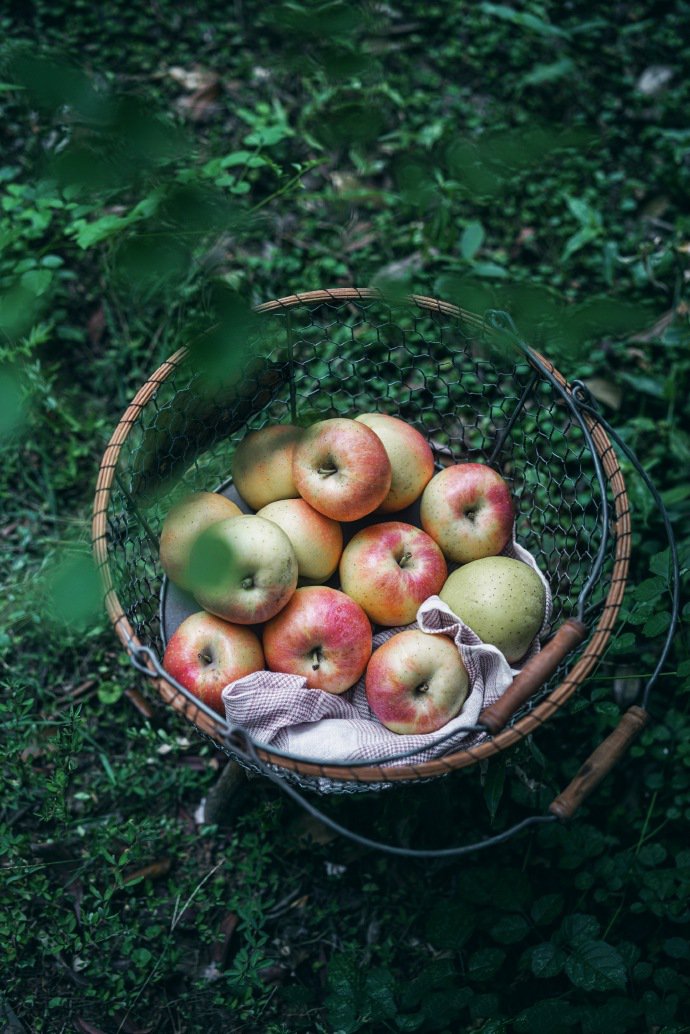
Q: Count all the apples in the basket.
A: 12